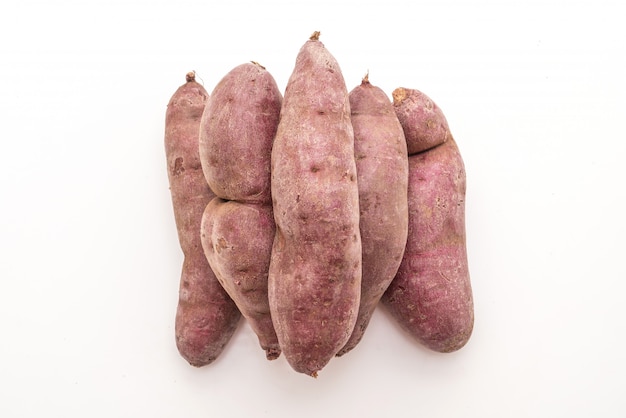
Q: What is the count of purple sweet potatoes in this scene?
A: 5